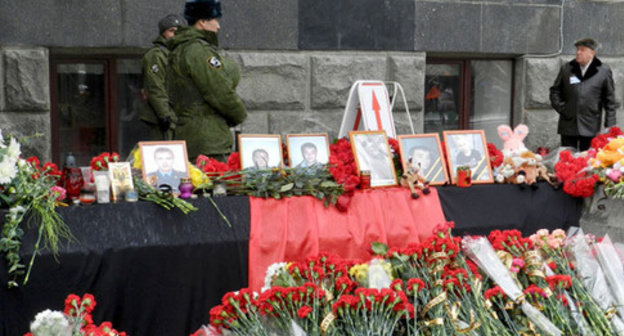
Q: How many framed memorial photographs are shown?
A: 6